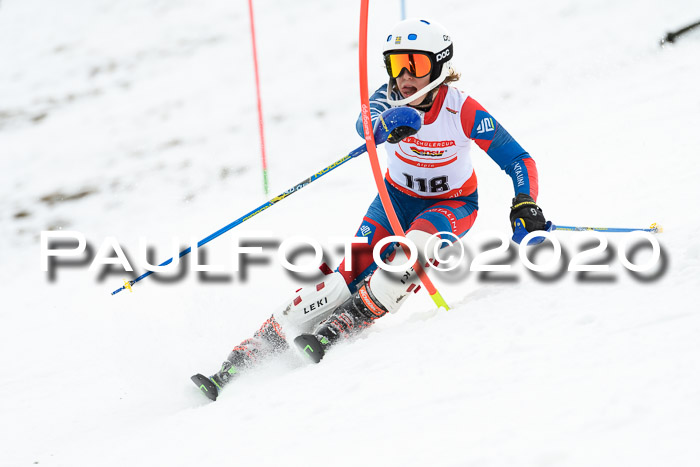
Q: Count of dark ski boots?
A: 2